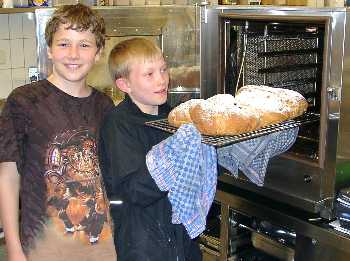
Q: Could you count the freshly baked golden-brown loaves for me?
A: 3